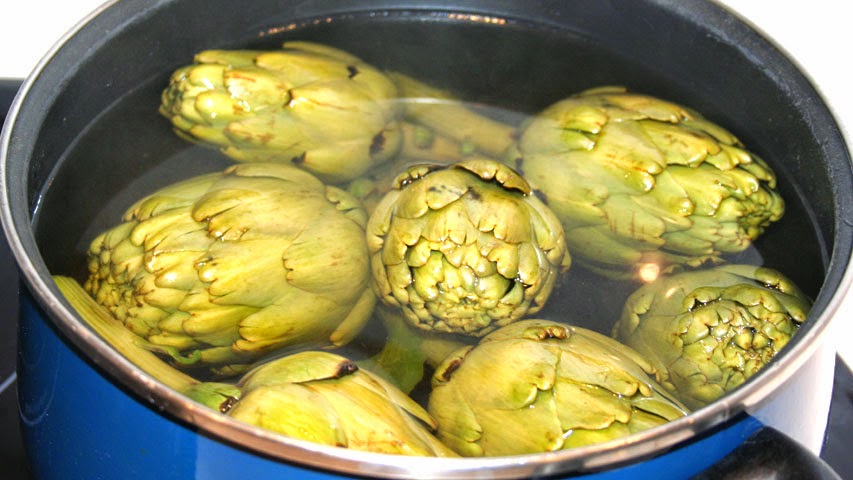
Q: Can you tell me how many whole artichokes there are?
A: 7